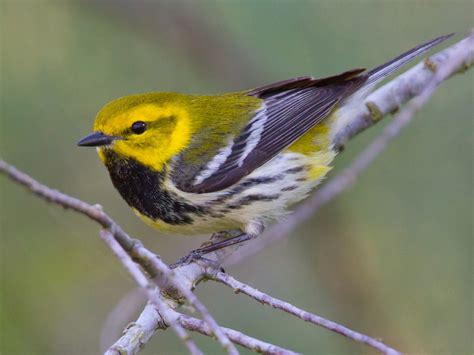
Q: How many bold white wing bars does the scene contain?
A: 2